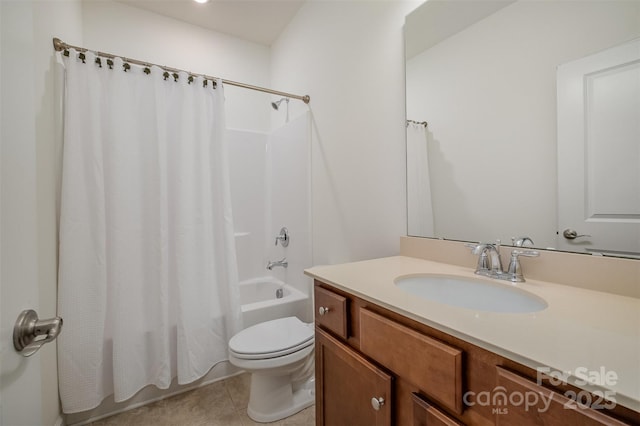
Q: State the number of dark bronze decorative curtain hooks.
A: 11